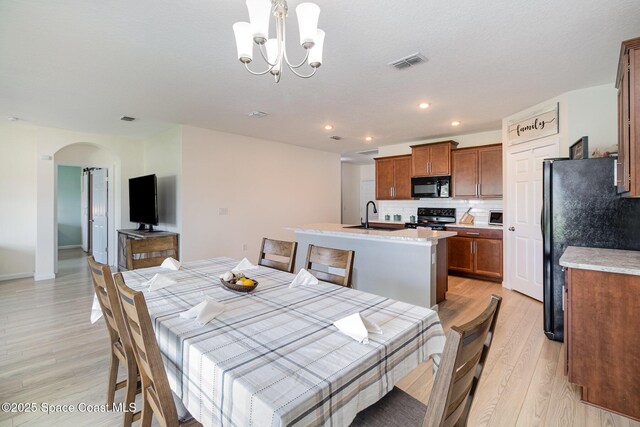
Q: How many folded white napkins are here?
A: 6